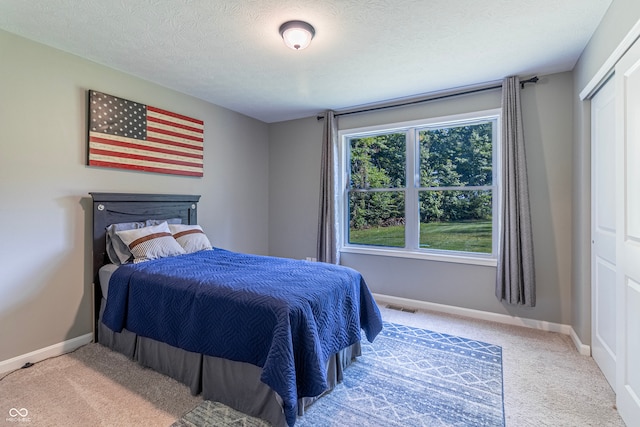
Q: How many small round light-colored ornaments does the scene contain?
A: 2